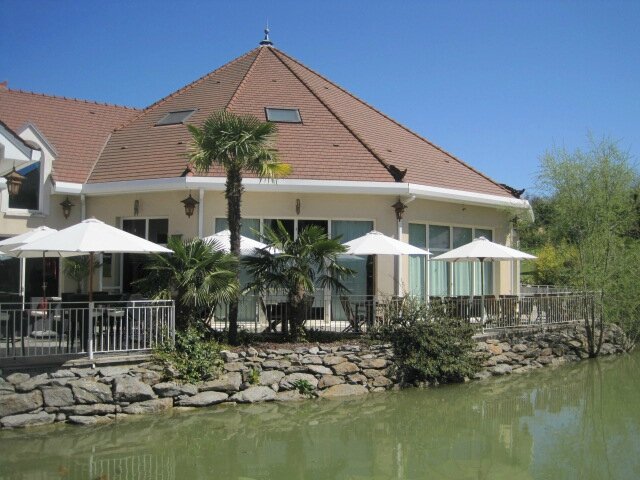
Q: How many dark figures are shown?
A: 2